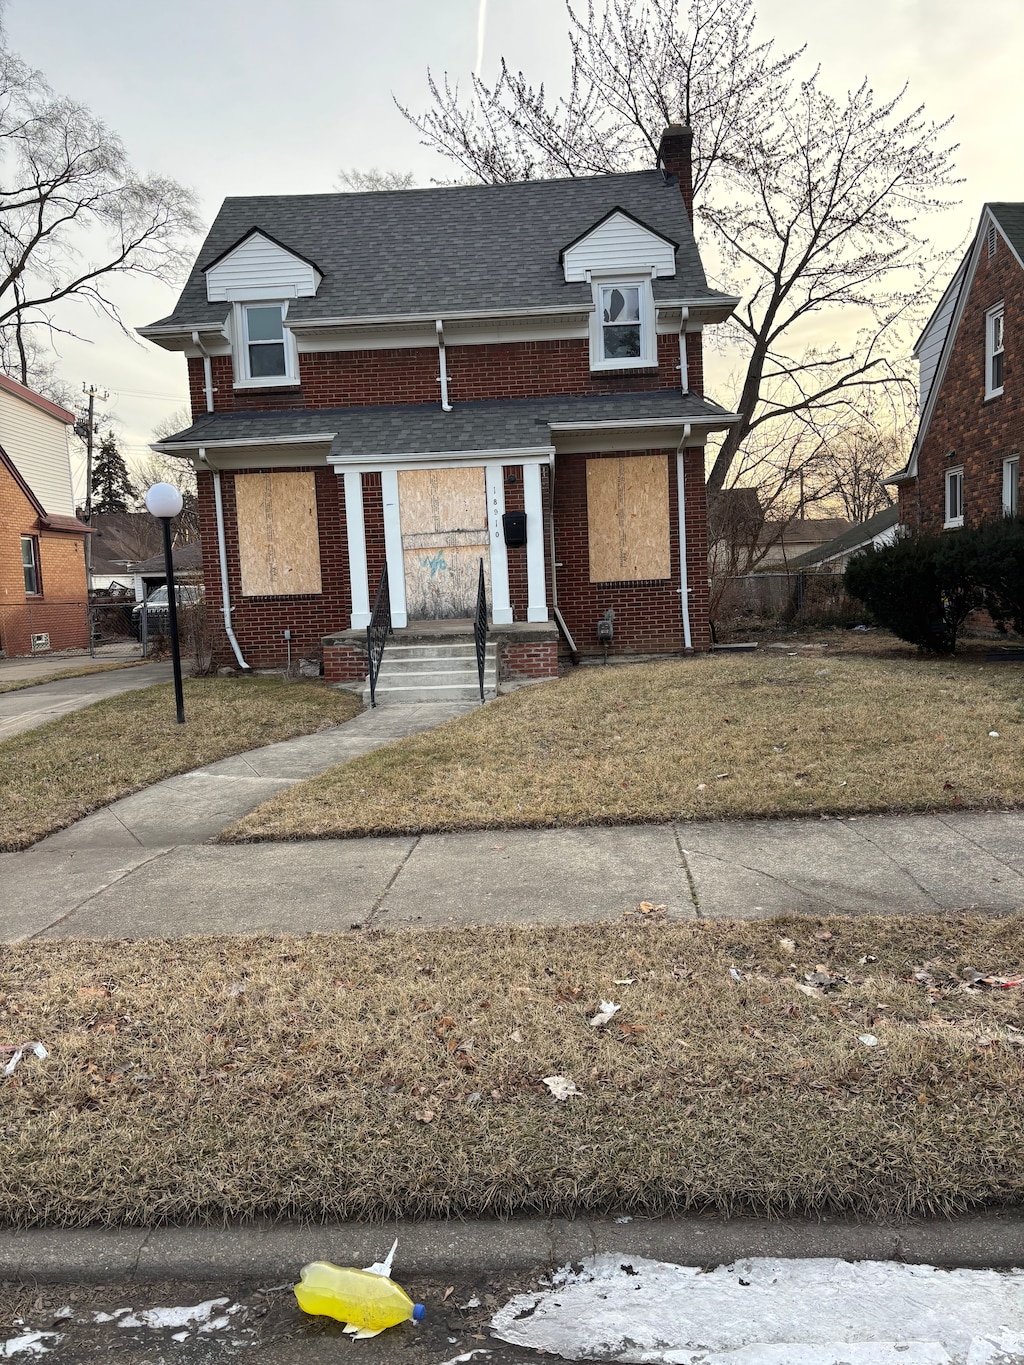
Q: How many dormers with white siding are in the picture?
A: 2